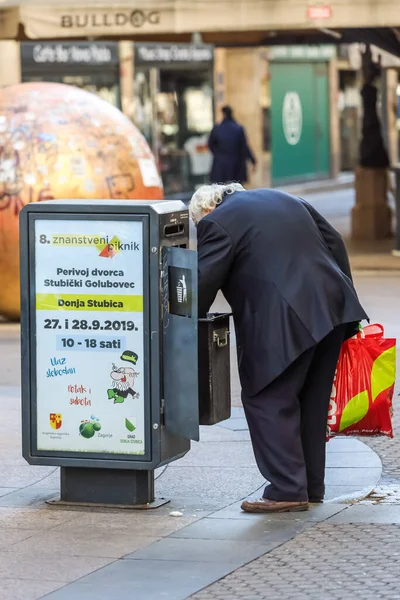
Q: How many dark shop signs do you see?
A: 2